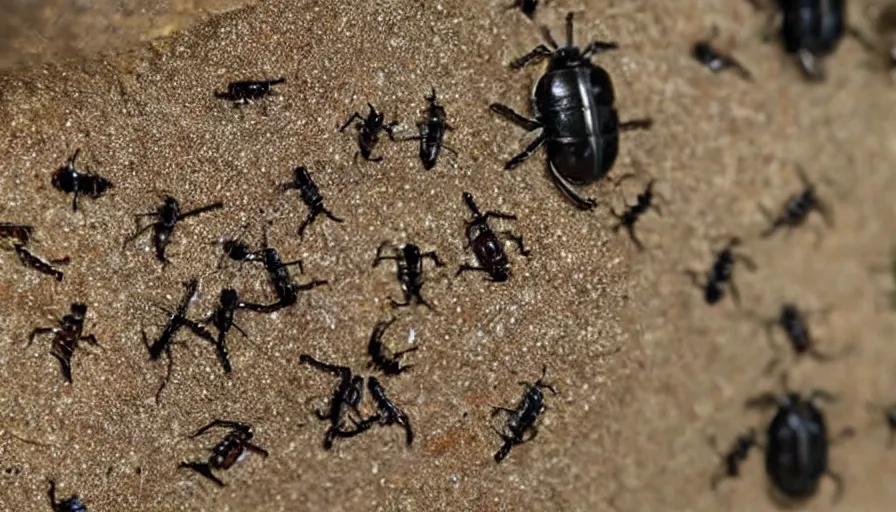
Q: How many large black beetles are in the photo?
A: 3